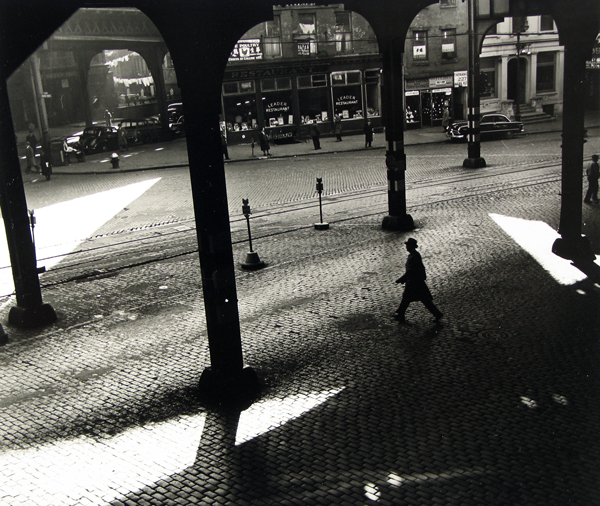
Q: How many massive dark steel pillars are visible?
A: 5